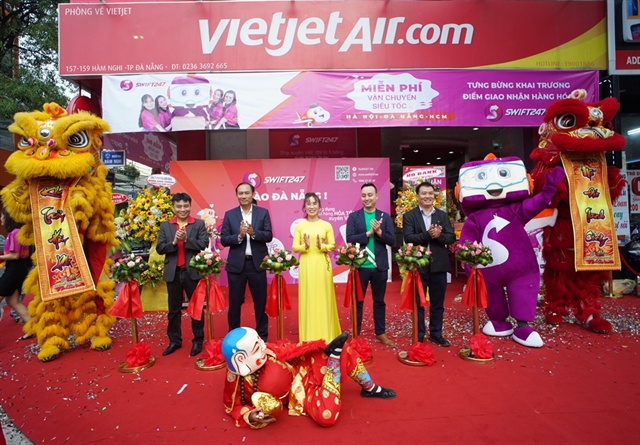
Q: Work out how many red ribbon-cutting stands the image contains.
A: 6